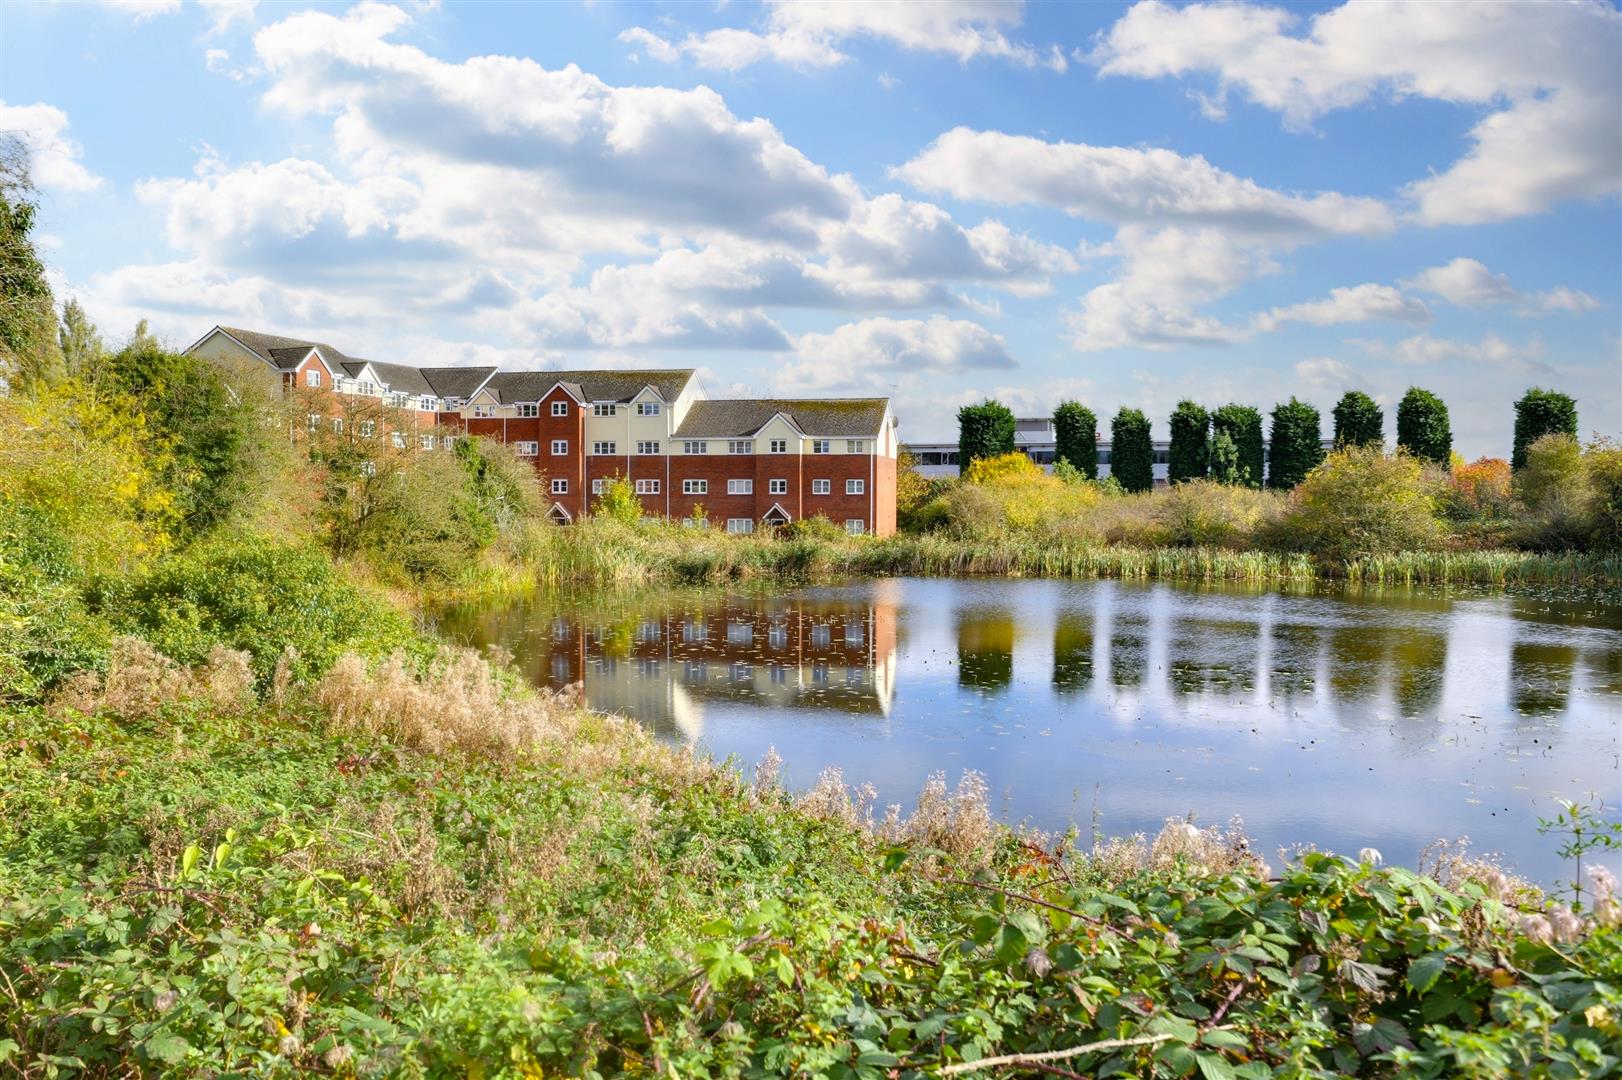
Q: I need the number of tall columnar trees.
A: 9